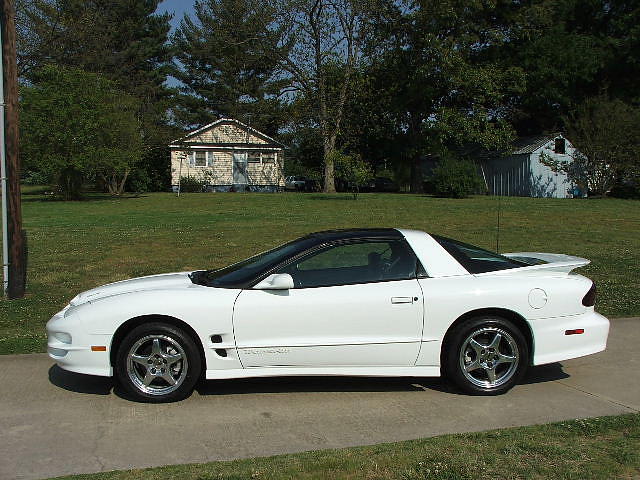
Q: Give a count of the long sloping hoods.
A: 1